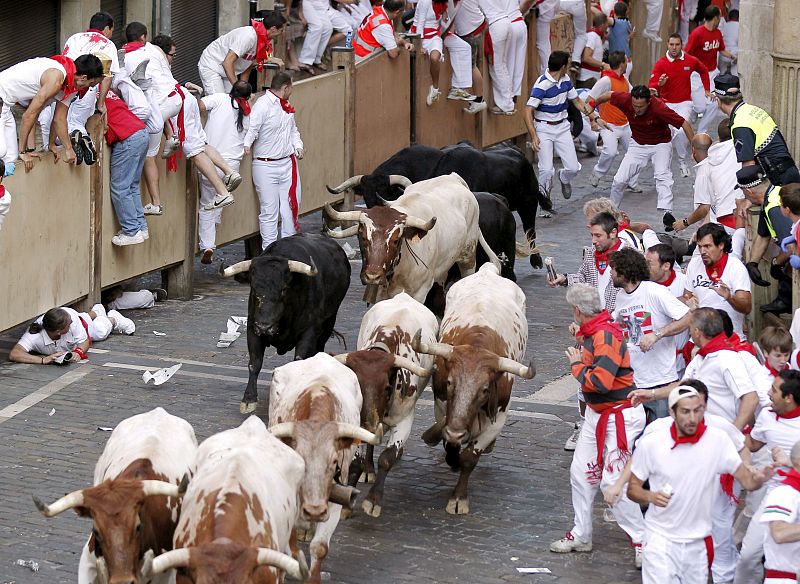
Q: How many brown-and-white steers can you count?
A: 6